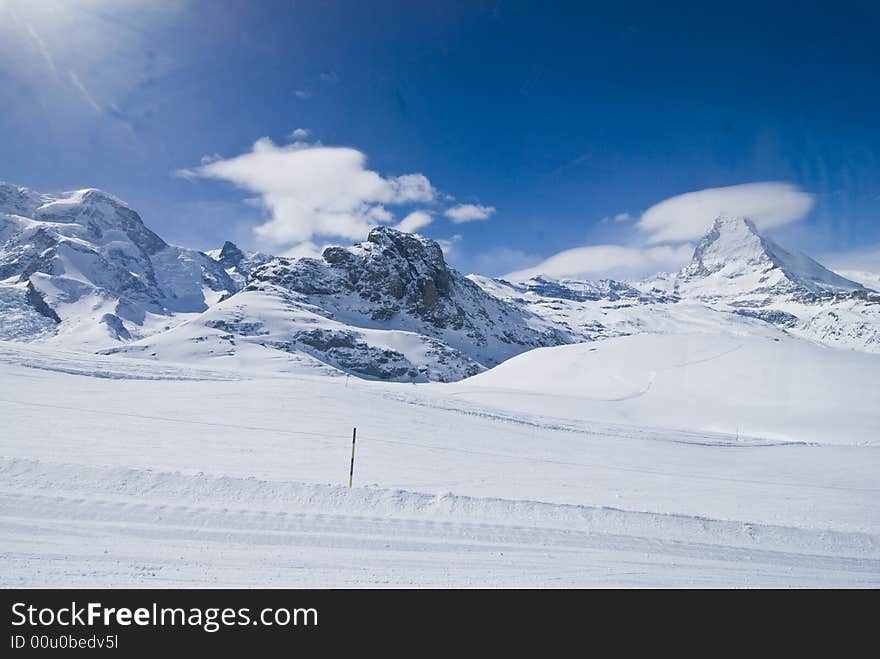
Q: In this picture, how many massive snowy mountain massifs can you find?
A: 3